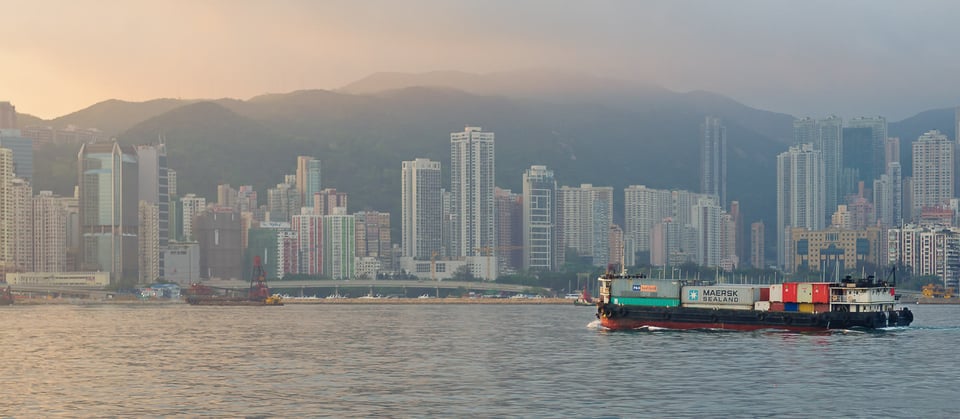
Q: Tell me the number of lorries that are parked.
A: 0